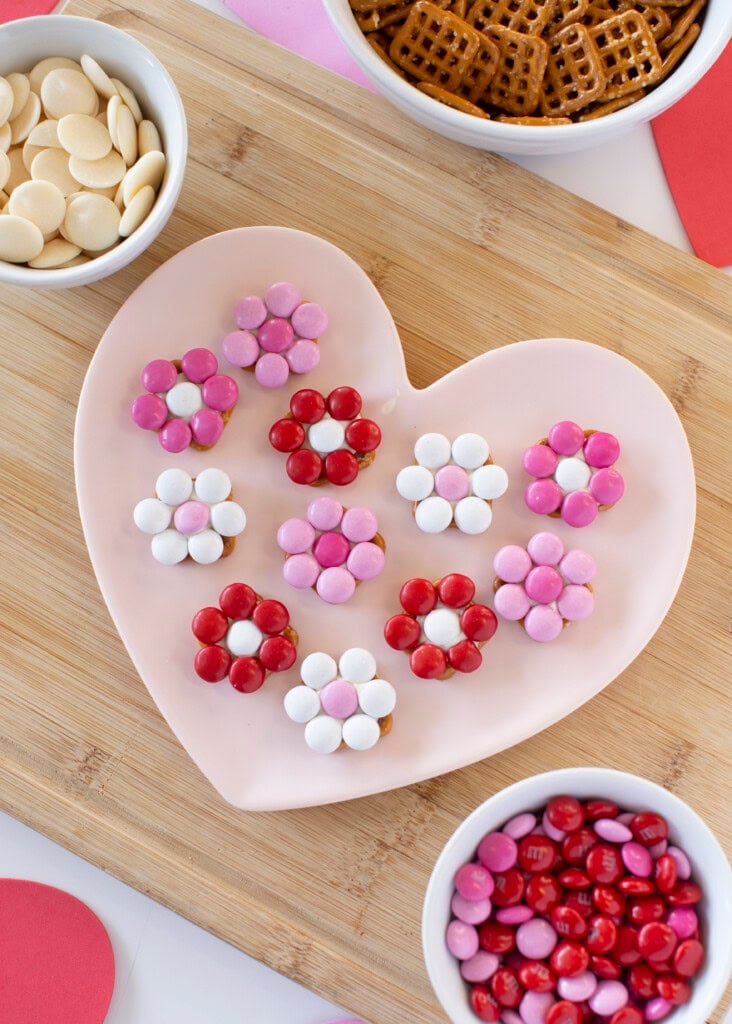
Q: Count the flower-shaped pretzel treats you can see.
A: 11